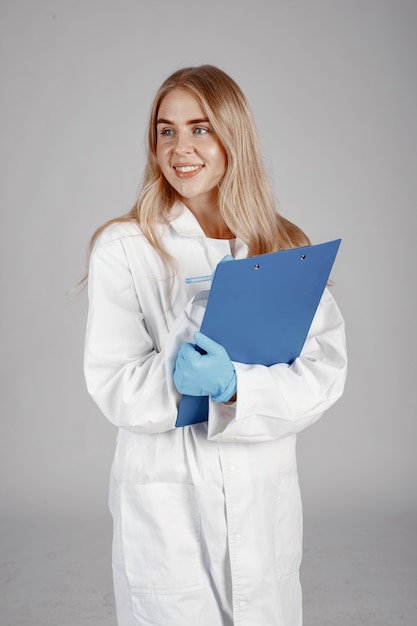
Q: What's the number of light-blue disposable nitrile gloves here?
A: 2